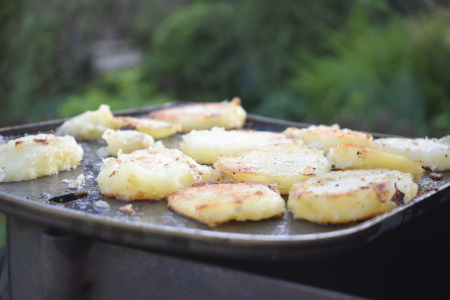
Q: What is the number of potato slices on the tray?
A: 13